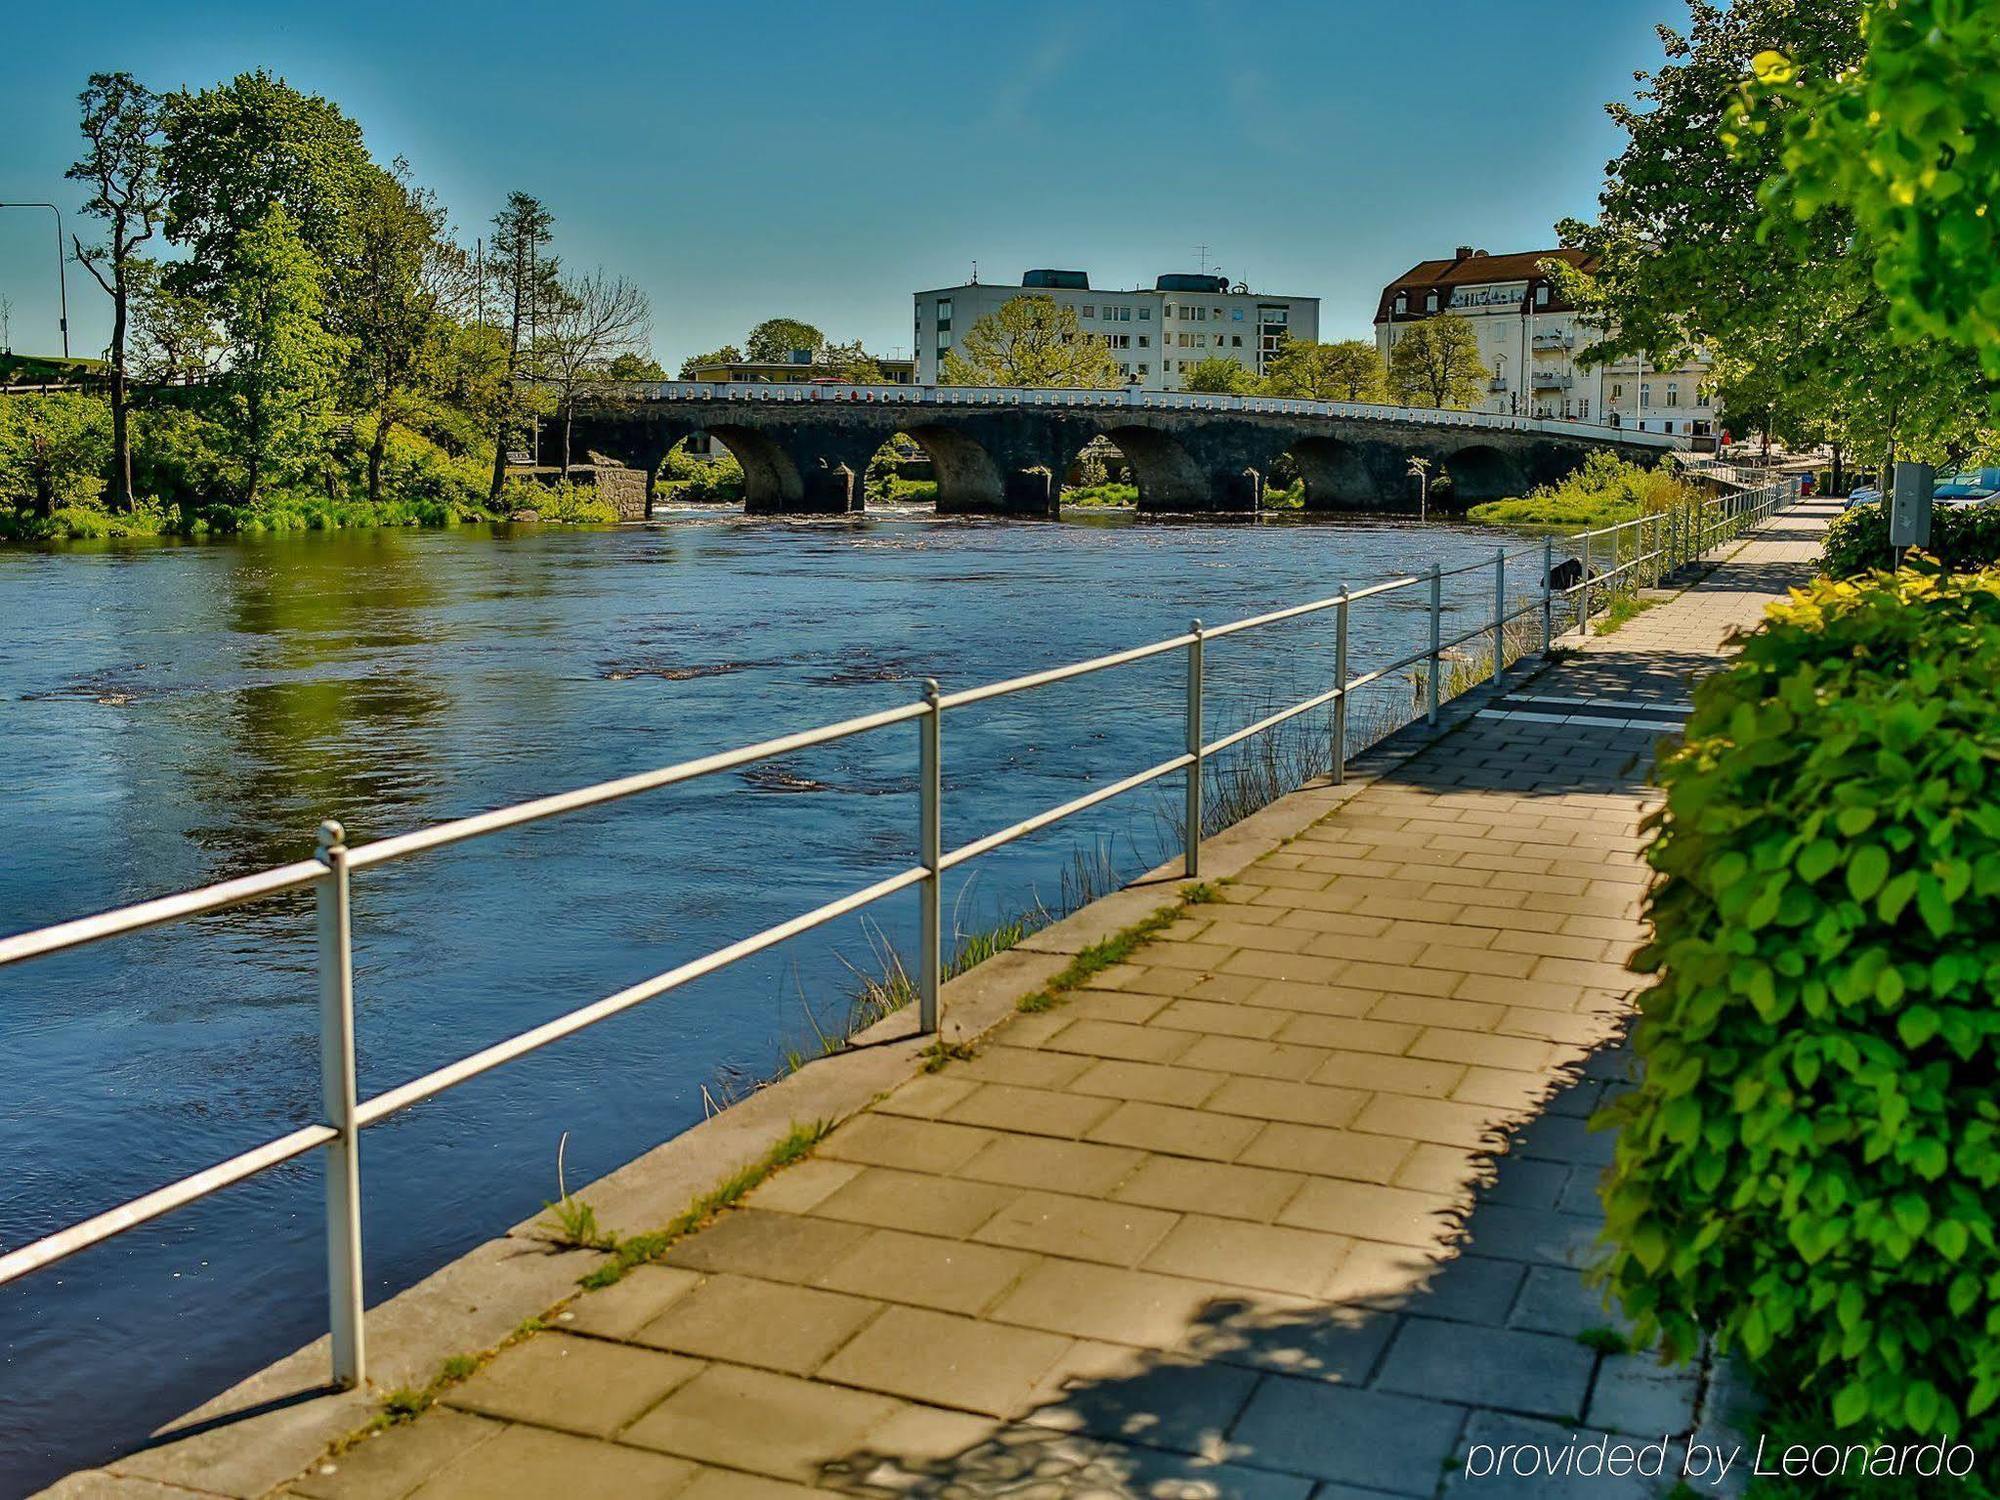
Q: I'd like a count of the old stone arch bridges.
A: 1